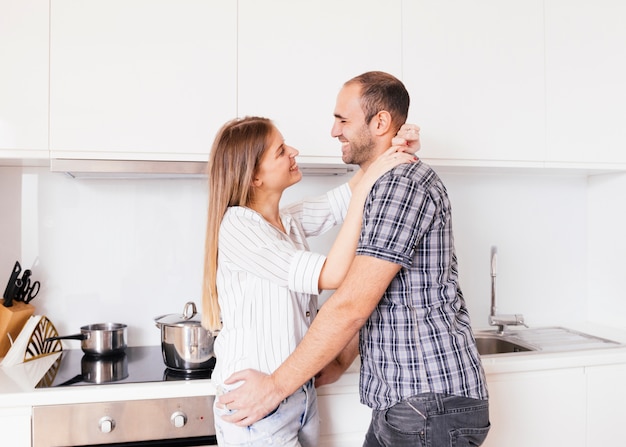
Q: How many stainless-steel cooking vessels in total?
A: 2